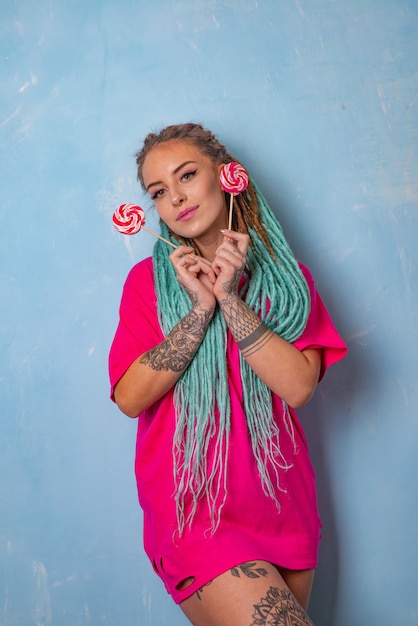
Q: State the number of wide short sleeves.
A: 2